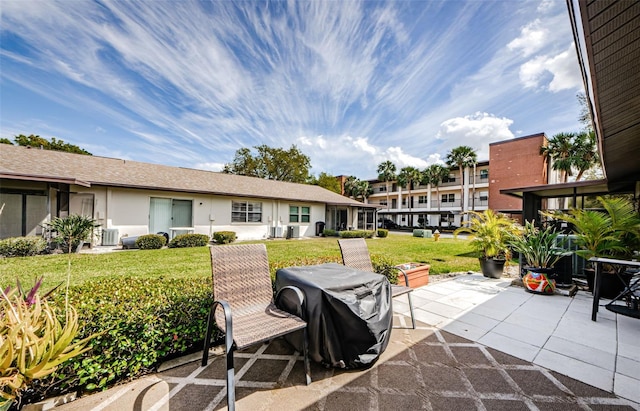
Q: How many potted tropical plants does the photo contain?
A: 3